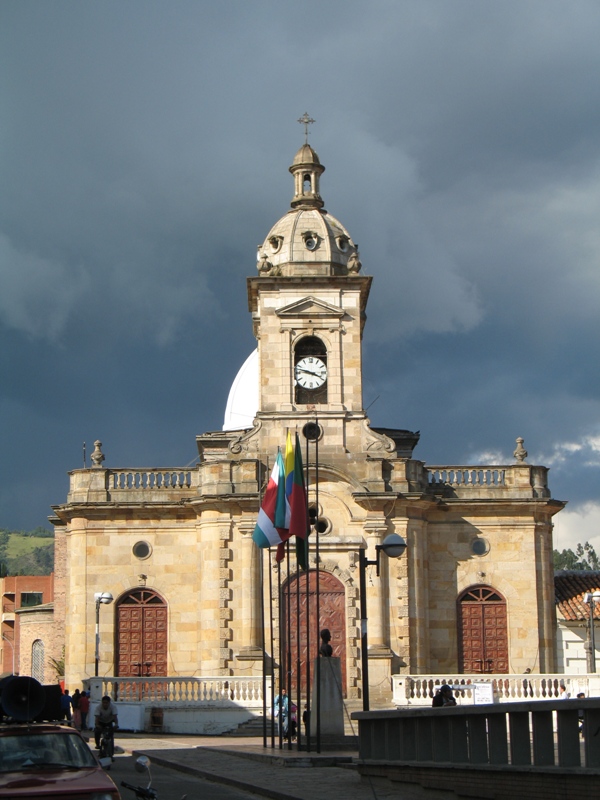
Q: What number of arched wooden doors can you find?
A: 3